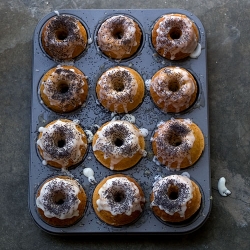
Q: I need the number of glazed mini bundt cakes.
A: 12